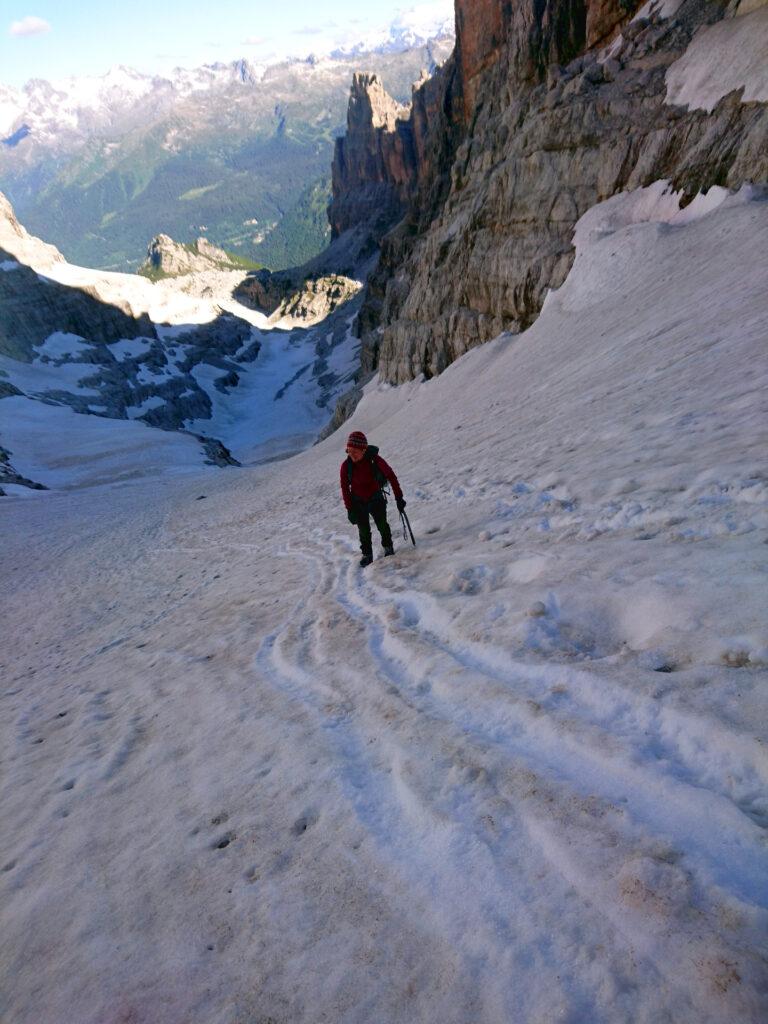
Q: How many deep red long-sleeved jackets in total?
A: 1